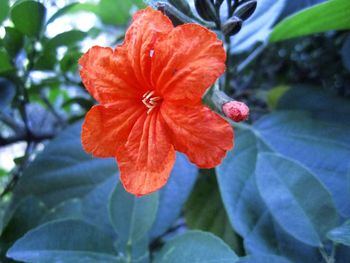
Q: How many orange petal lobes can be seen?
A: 6